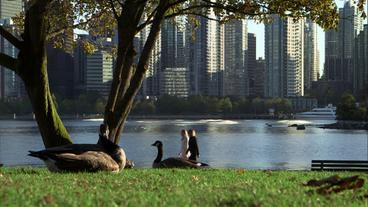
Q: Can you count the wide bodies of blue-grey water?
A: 1